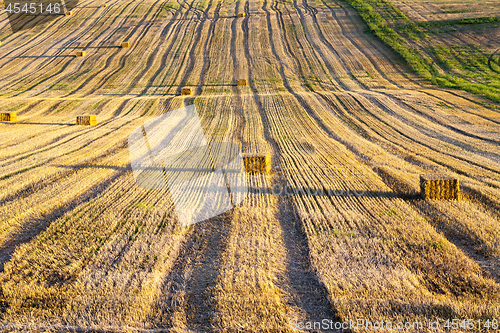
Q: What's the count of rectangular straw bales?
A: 11